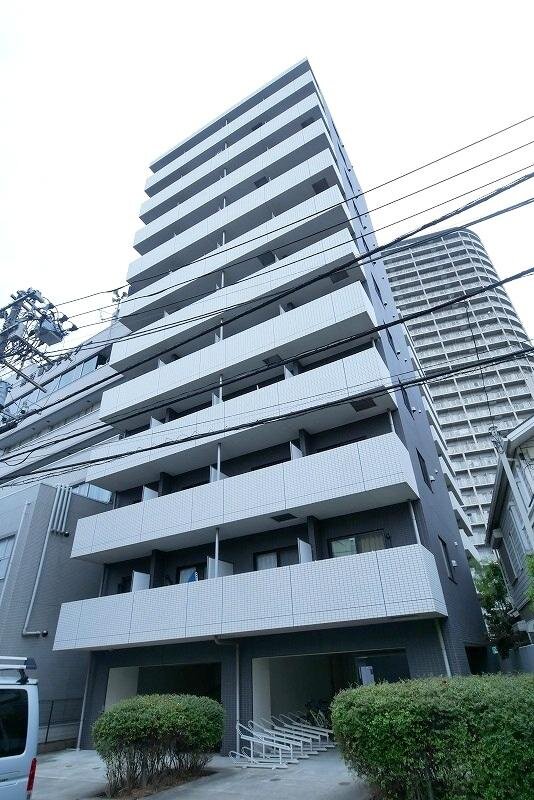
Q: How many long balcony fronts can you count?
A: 10